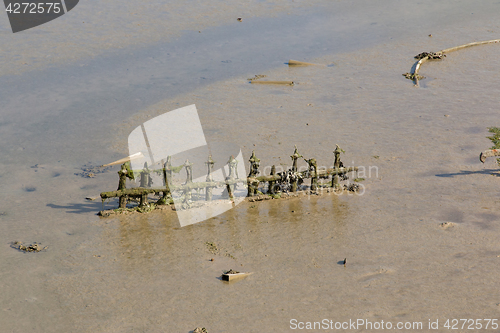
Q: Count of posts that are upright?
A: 11